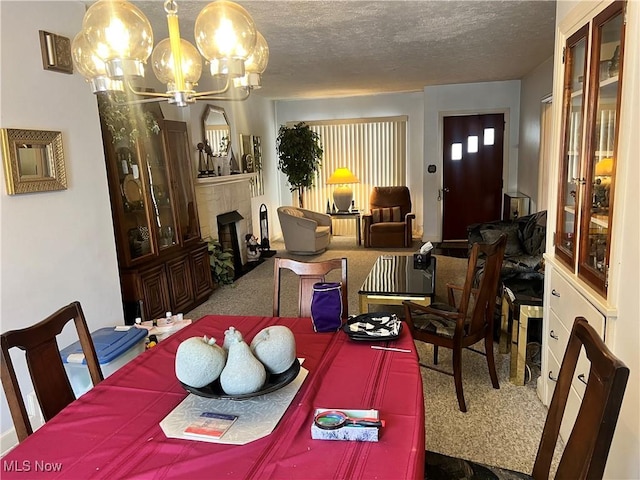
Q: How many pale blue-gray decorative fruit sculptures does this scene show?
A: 4